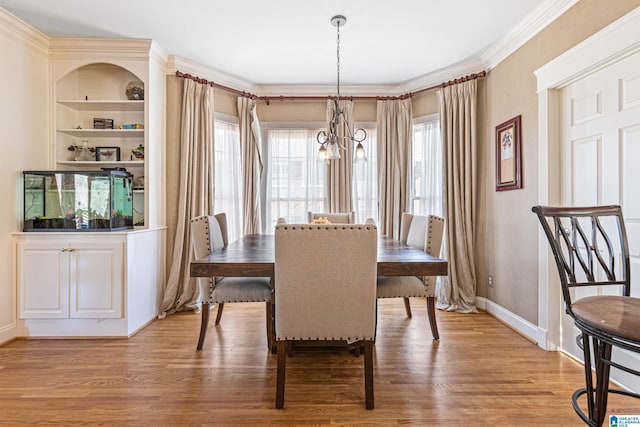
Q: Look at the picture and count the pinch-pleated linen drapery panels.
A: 5